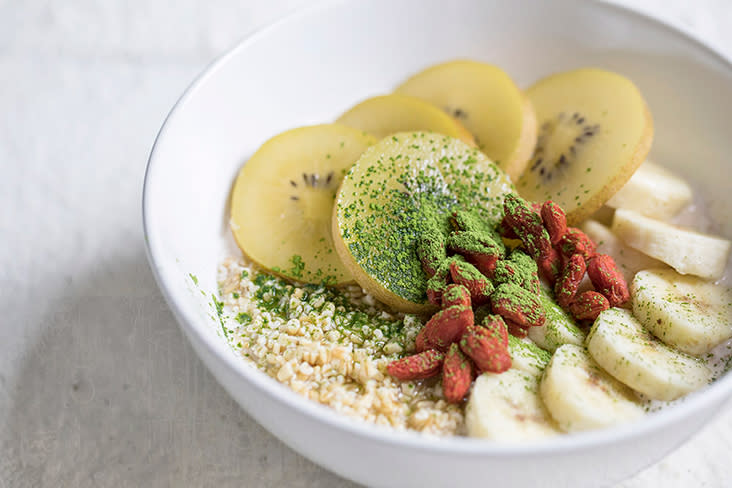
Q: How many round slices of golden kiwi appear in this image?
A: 5